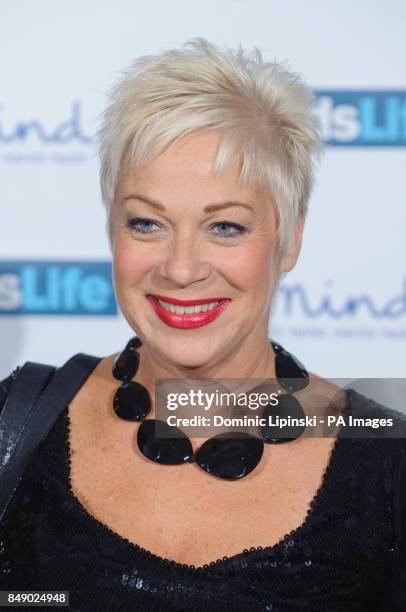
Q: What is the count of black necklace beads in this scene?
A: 8